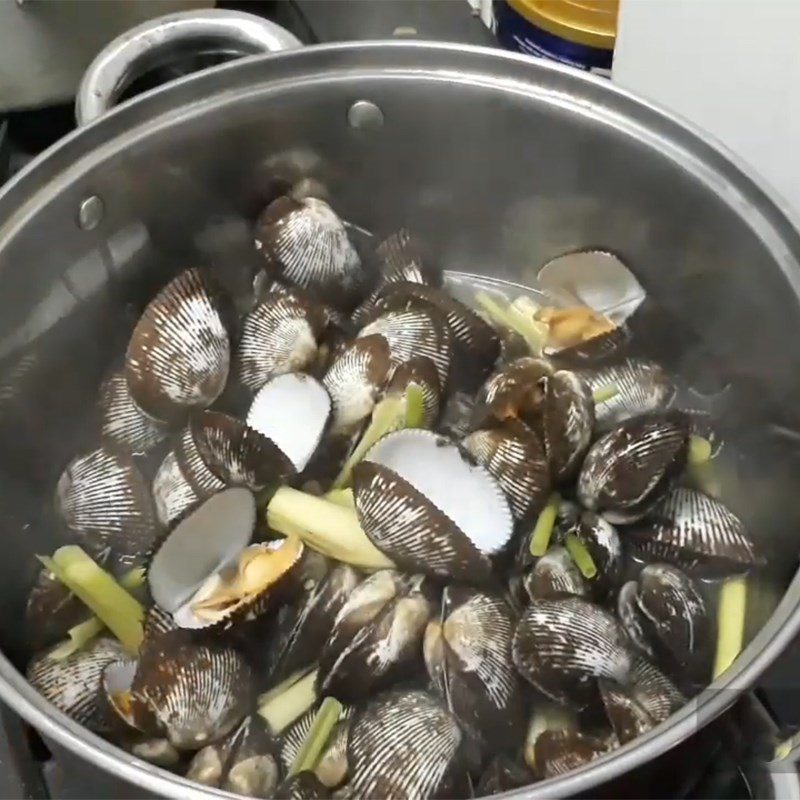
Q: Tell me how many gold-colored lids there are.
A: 1